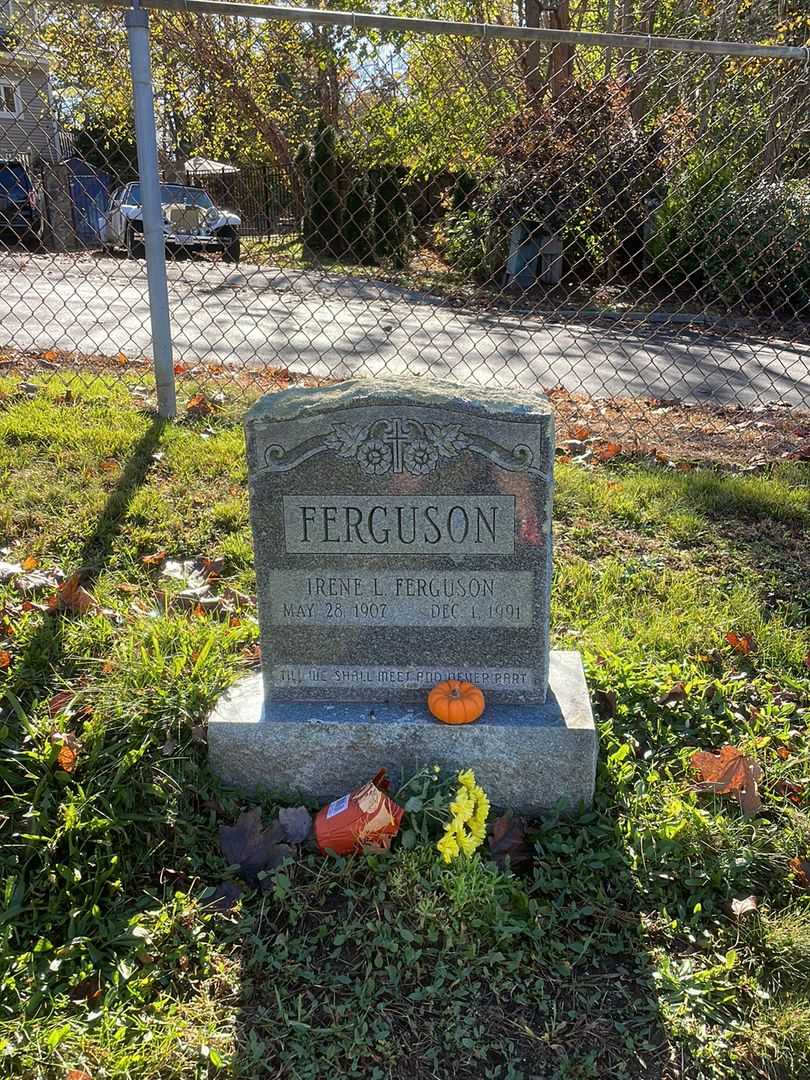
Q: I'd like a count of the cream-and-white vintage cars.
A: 1